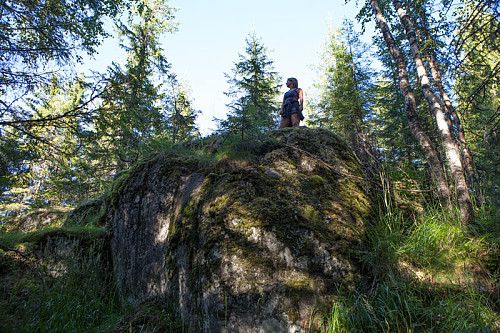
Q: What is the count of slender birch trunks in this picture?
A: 3